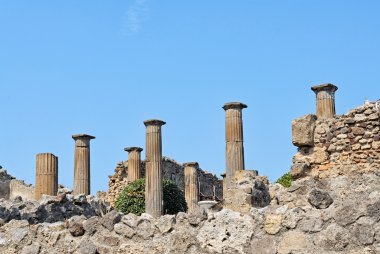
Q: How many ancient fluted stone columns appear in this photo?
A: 7